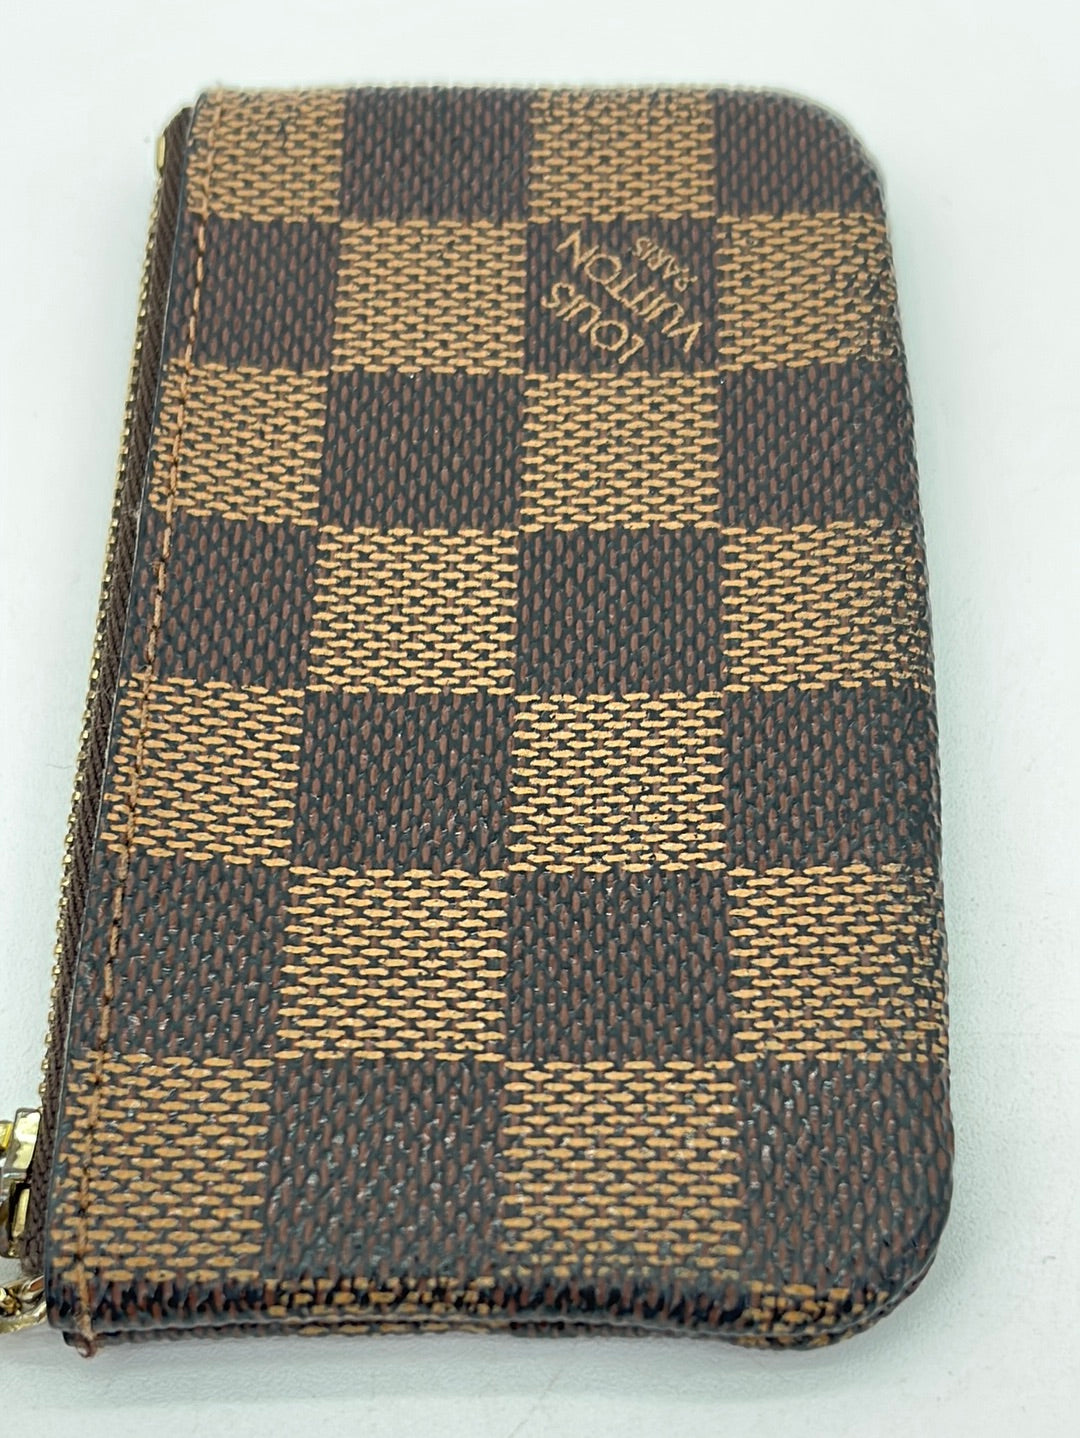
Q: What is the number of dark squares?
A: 14